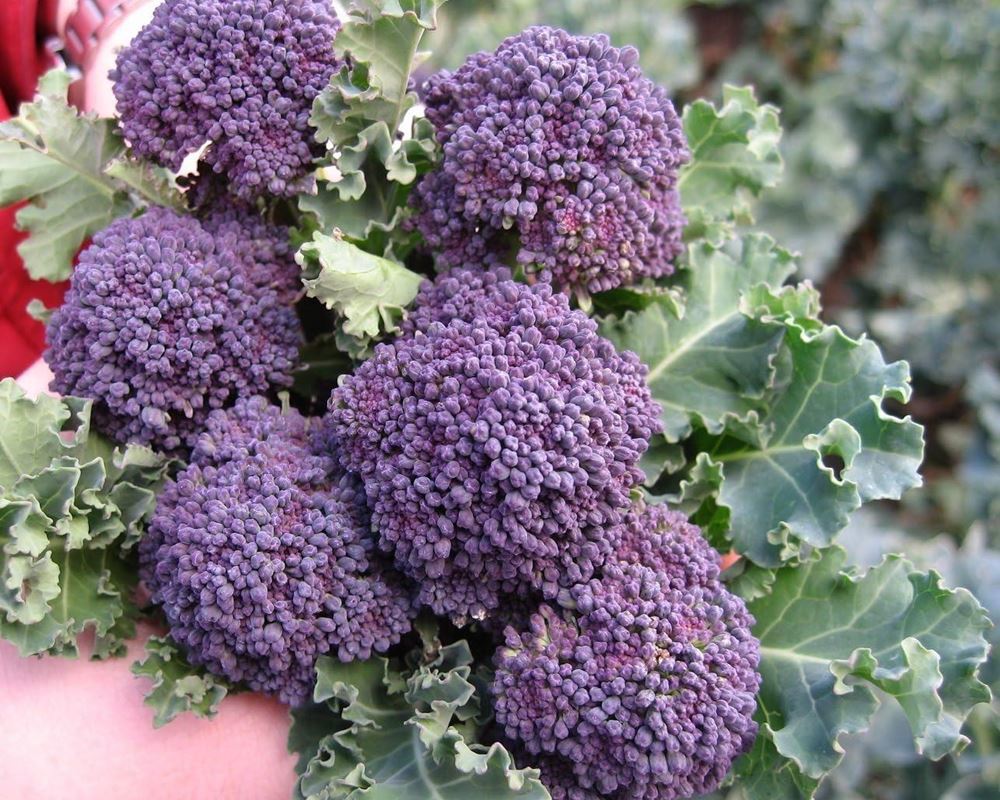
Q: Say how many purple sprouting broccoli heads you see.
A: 6